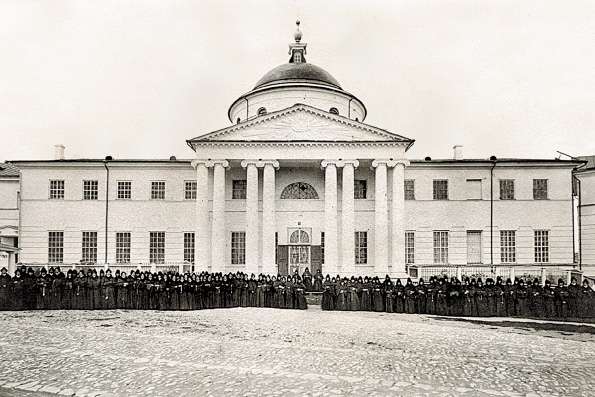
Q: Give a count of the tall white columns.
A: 8